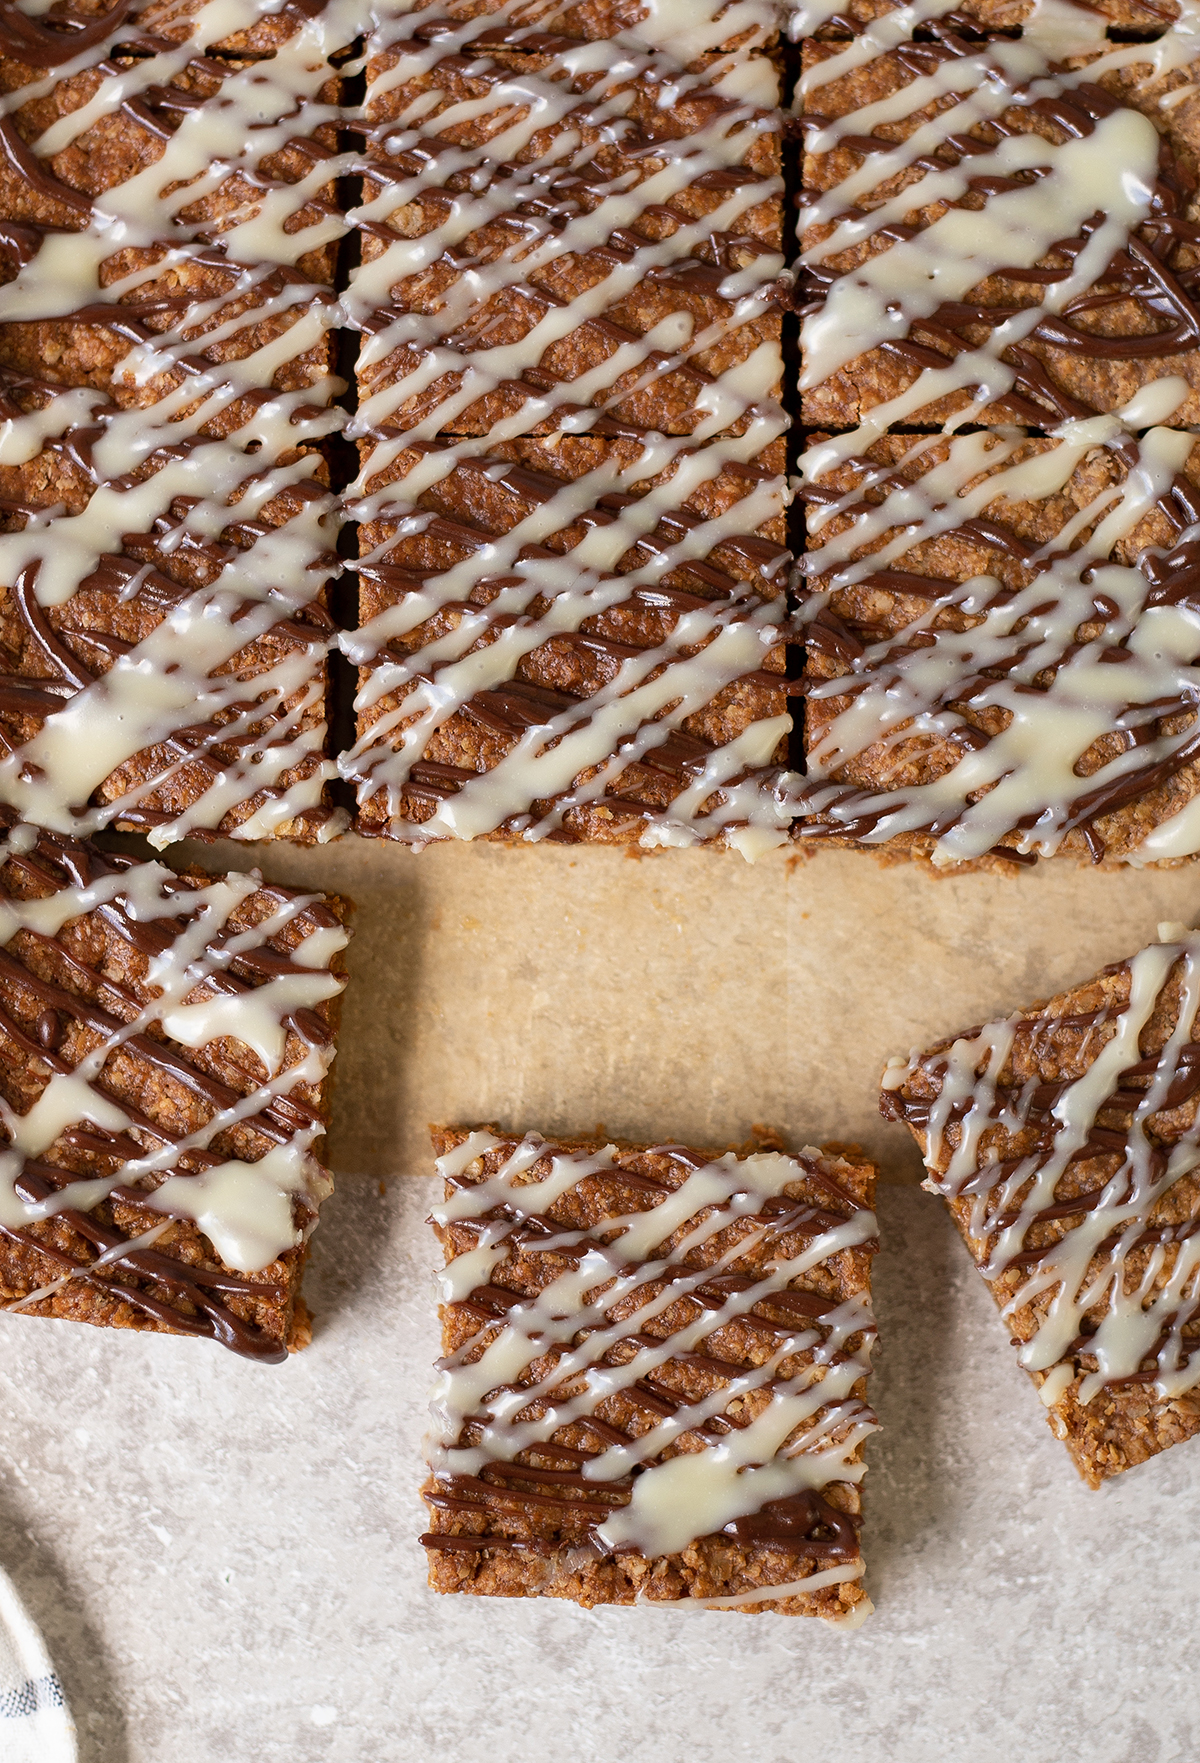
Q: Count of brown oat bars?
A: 12